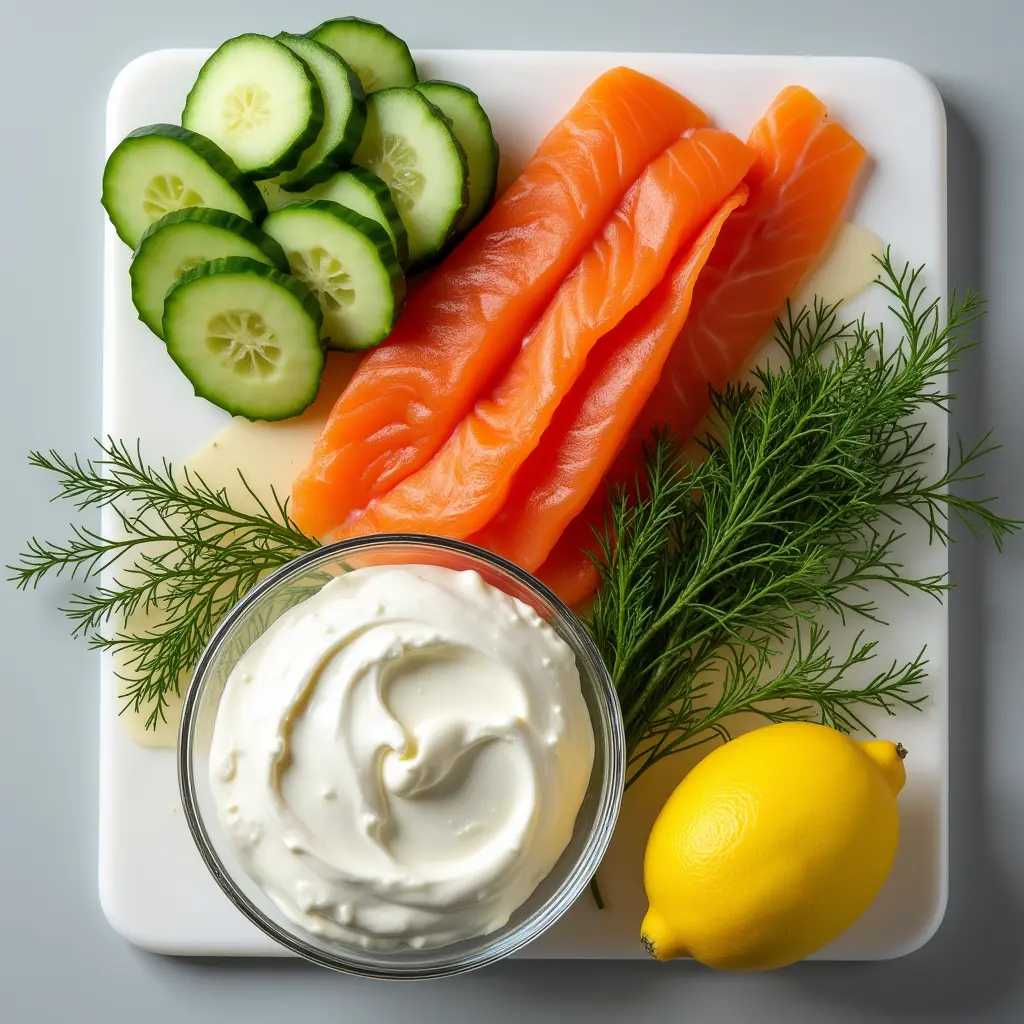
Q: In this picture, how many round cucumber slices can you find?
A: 10